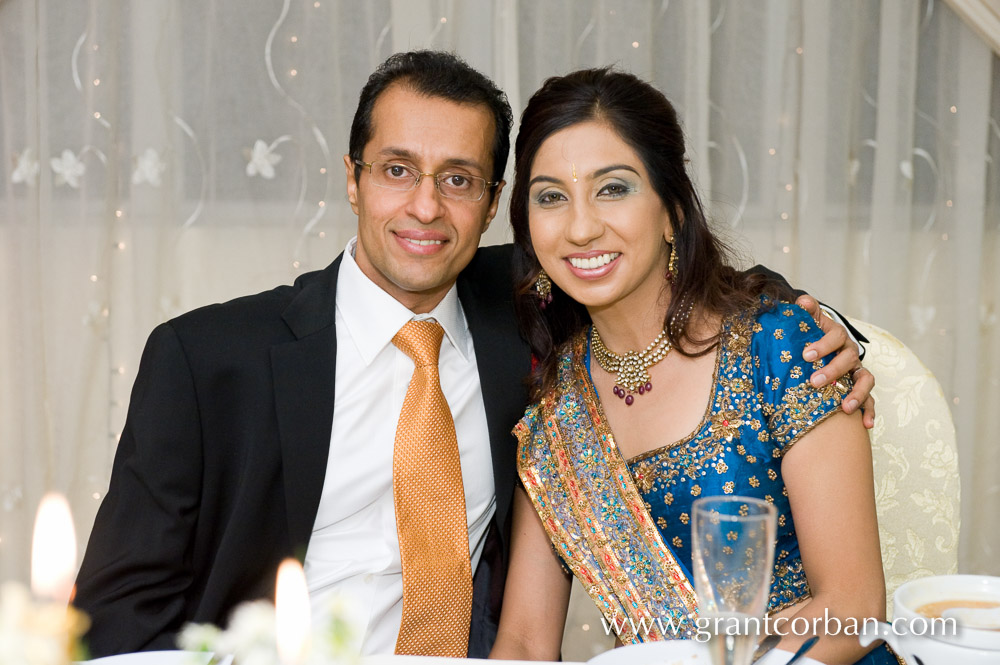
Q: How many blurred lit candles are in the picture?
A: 2